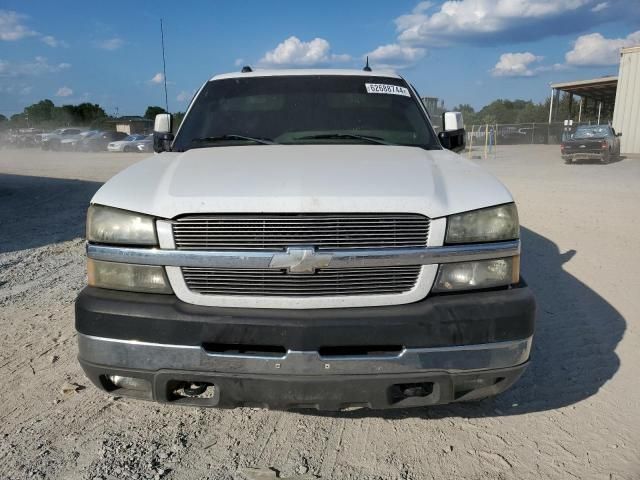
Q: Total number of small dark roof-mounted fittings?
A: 2